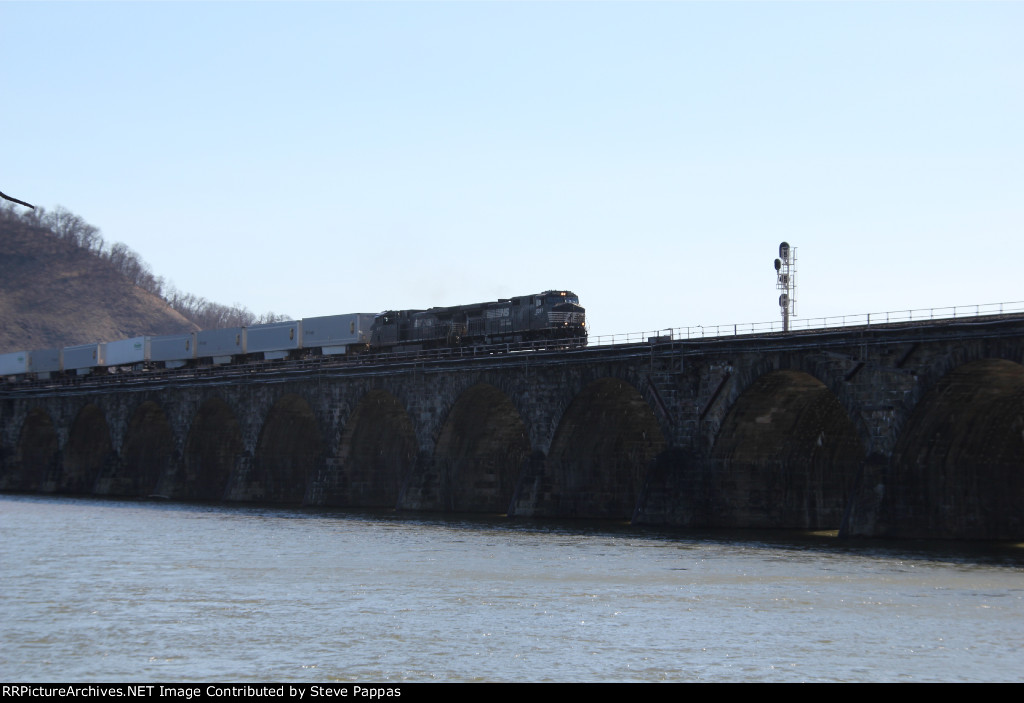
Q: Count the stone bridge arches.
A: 10